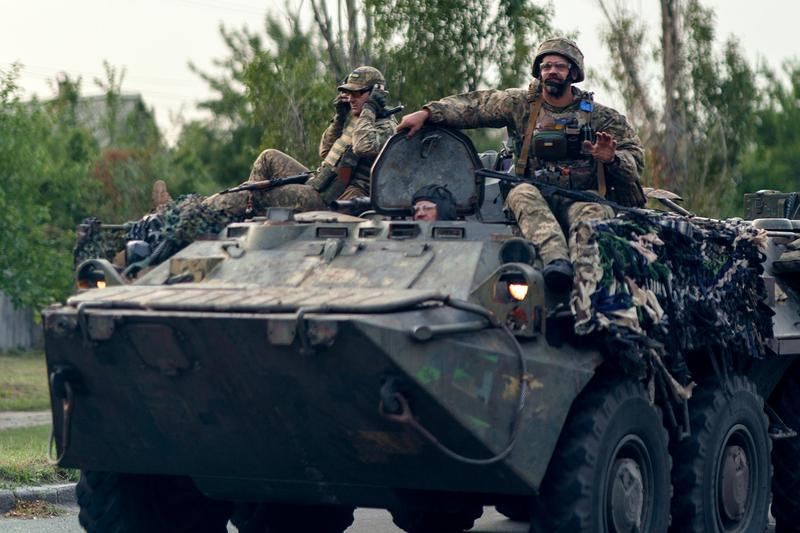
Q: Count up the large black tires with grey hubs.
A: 2